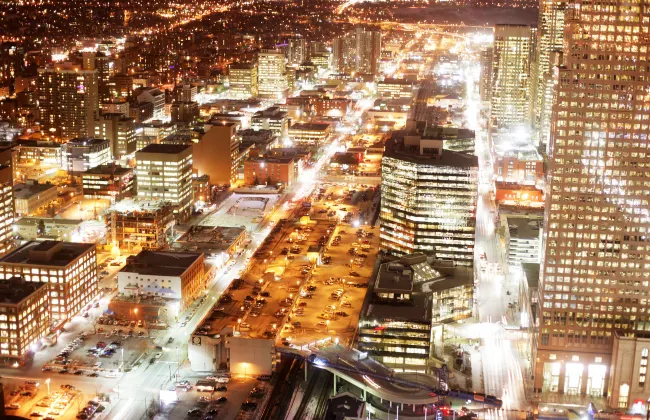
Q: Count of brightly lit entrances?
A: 3